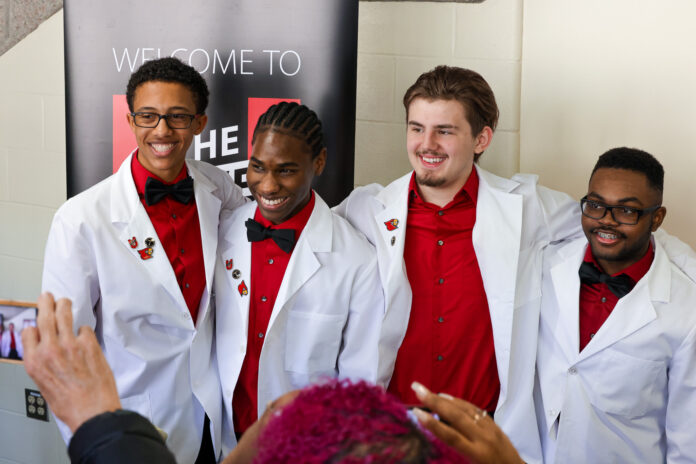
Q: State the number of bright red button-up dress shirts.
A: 4